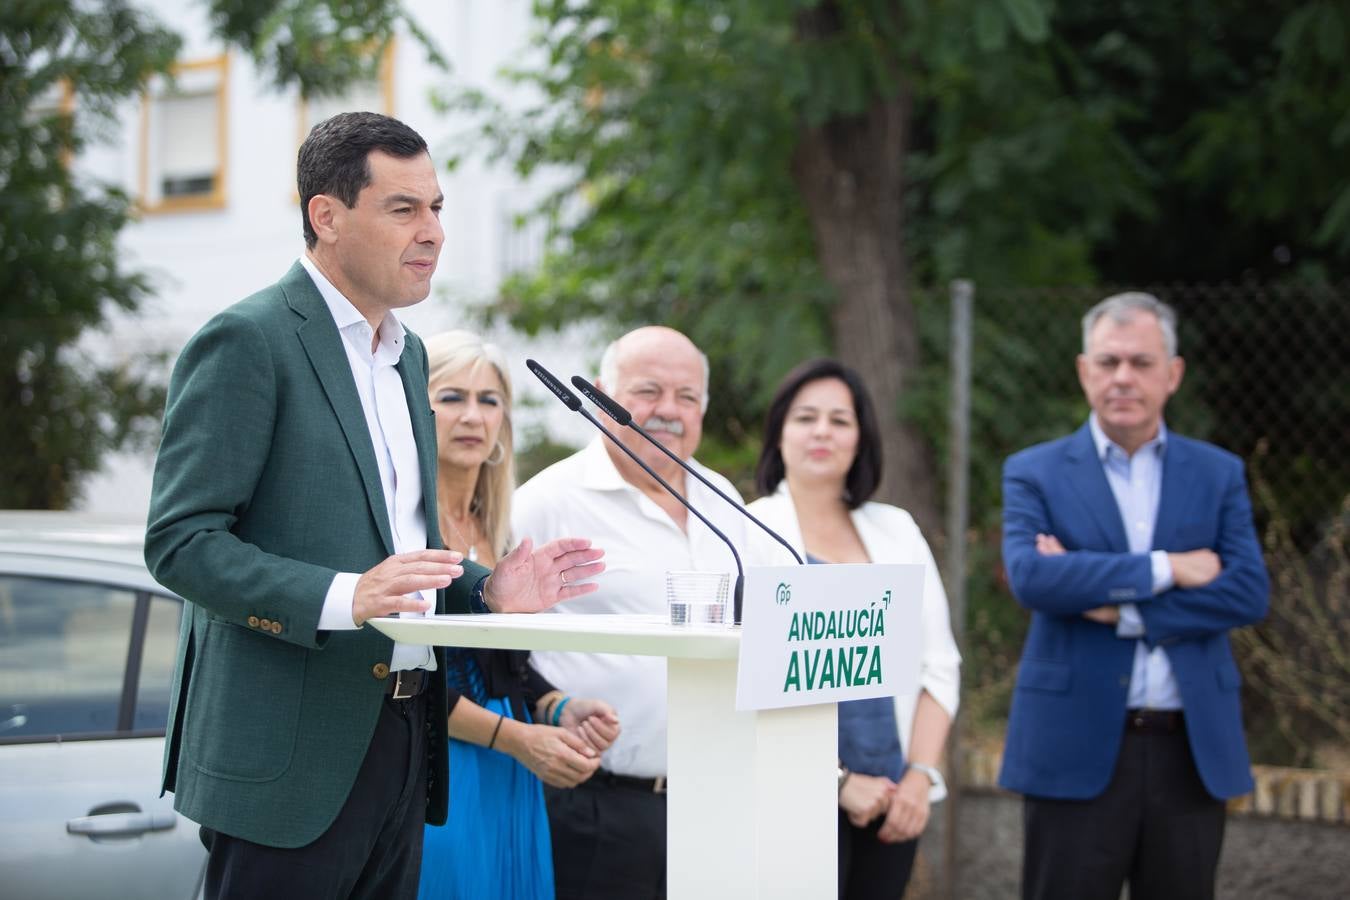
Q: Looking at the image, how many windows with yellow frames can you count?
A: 3